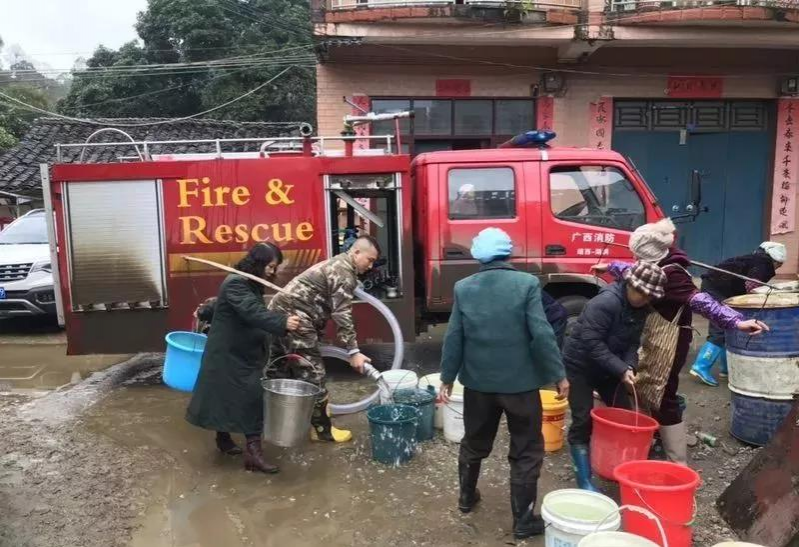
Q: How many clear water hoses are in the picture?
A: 1